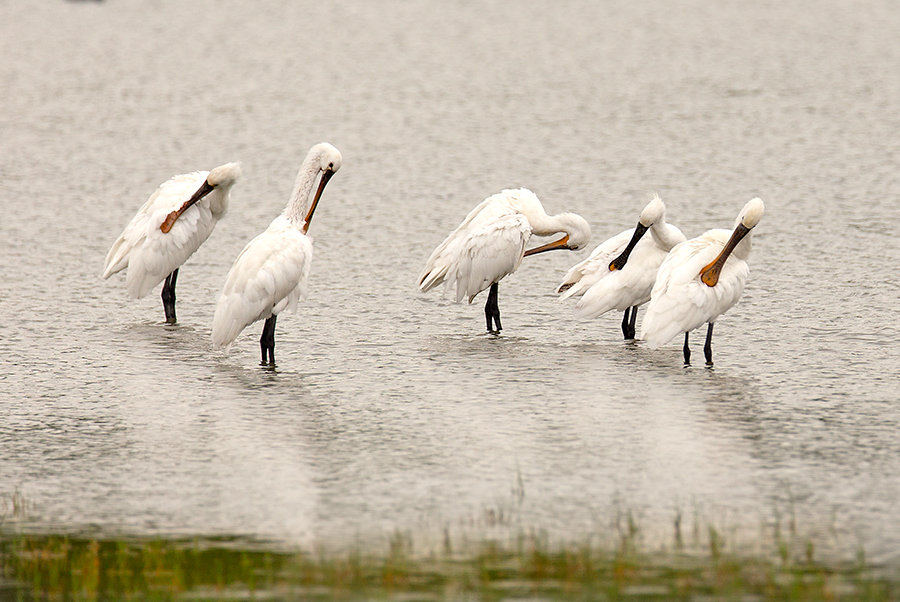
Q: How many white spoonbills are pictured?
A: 5